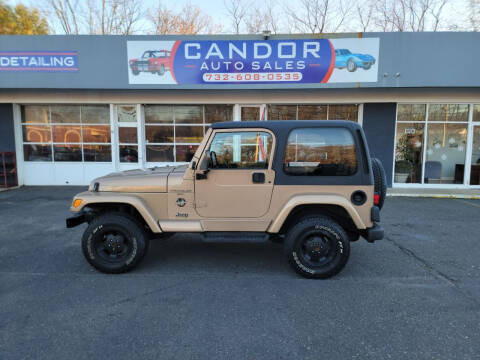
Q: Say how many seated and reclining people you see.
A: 0